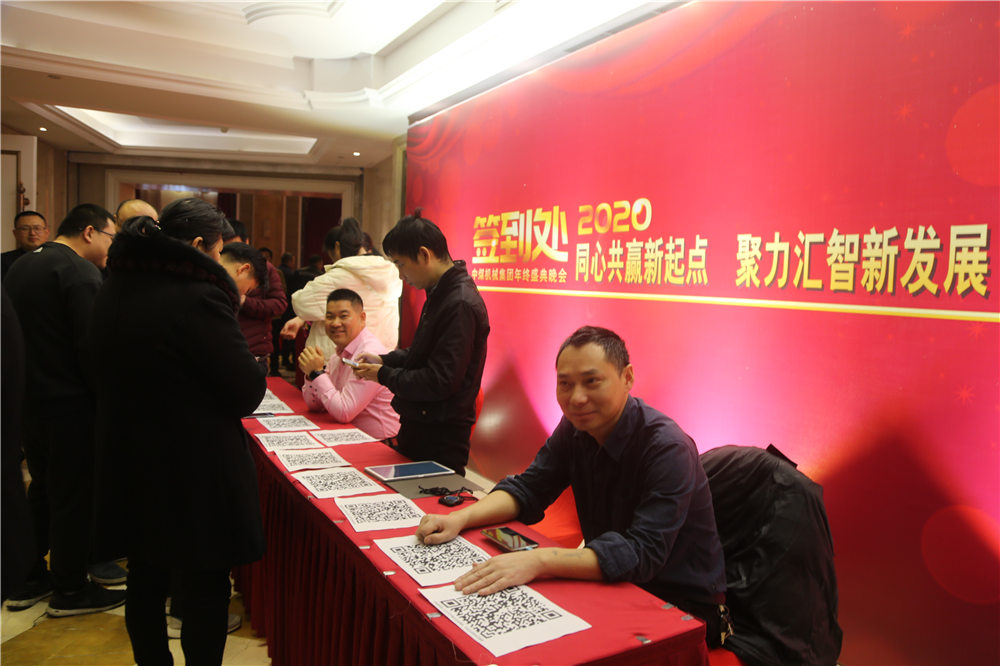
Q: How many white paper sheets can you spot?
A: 10